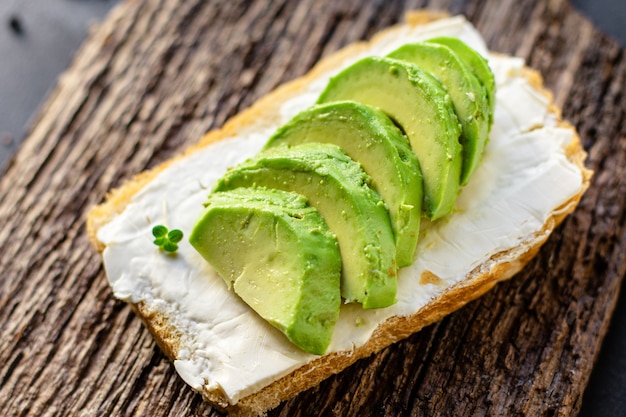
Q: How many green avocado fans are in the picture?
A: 6